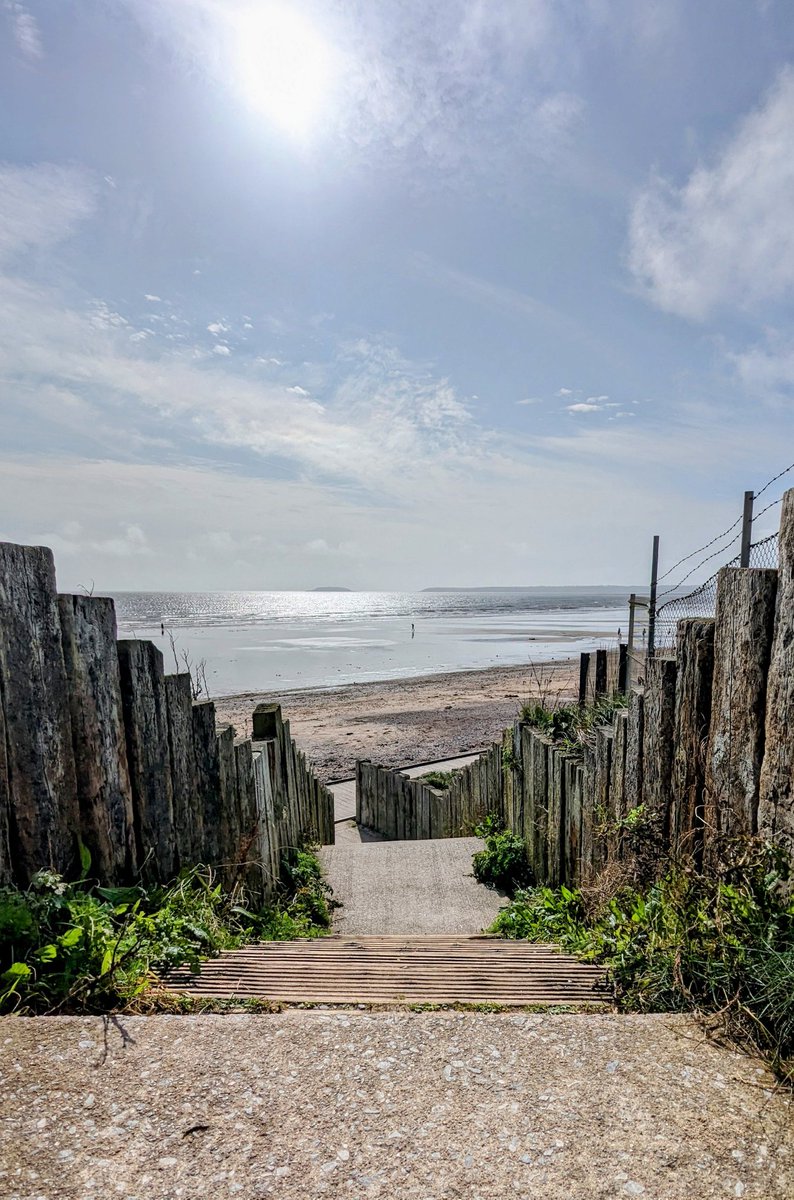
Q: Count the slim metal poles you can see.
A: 3